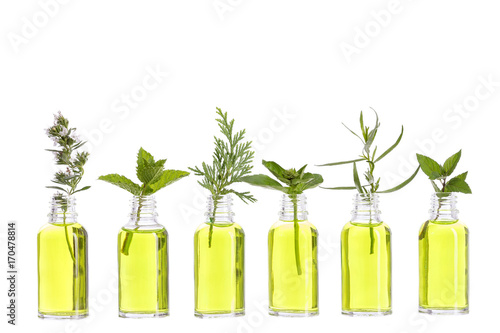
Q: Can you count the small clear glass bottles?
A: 6